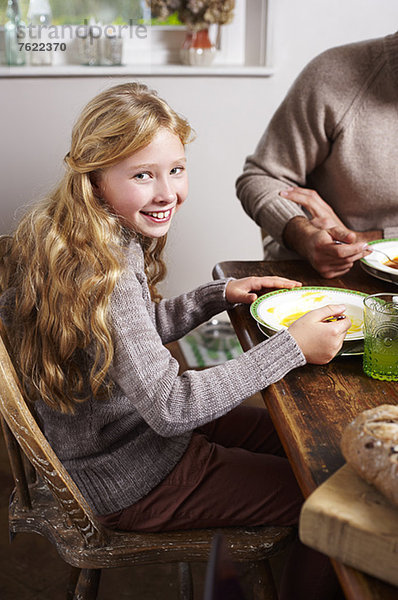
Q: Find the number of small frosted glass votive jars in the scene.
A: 2